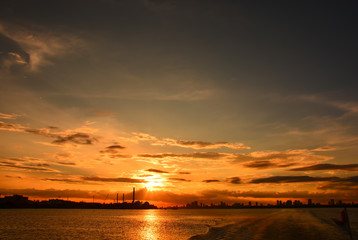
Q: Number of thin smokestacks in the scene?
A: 3